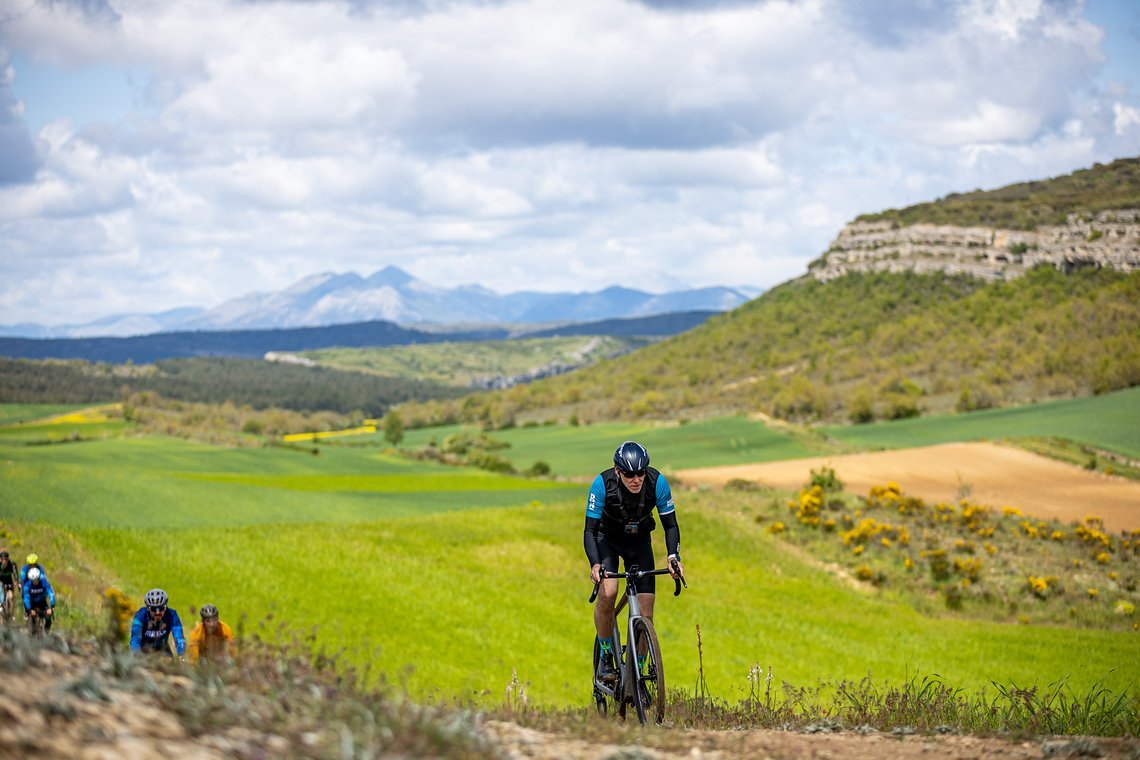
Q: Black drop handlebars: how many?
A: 1